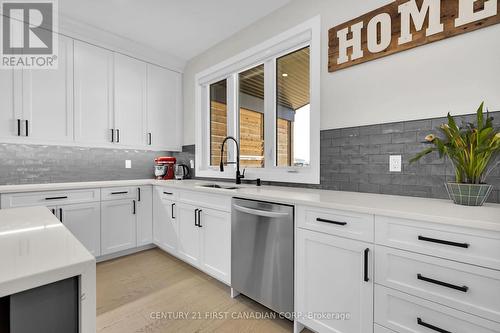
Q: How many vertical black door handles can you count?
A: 13